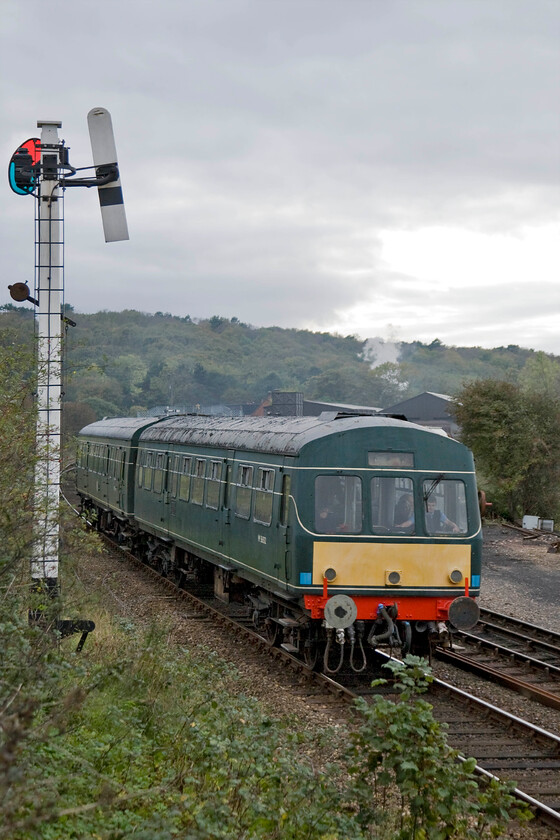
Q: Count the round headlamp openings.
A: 3